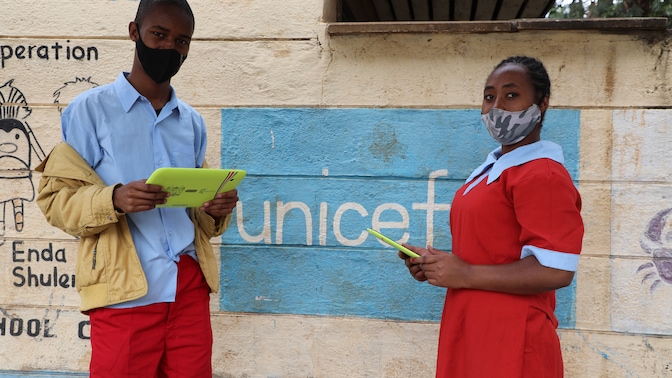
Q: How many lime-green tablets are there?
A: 2